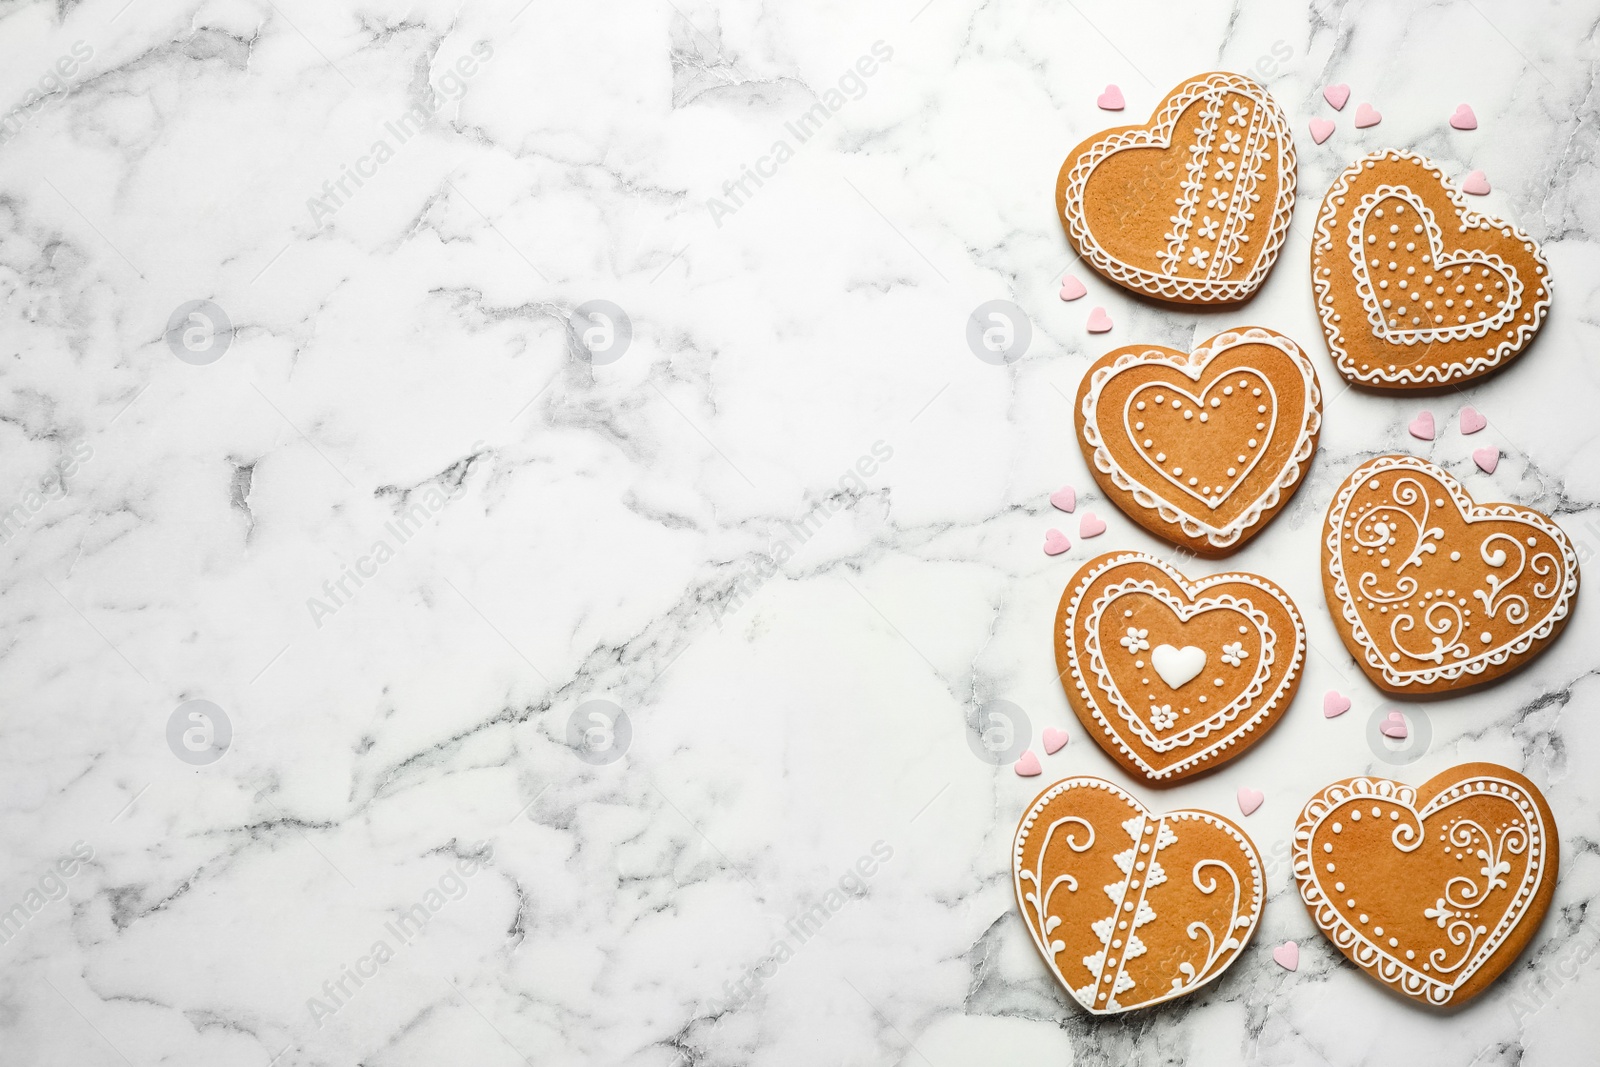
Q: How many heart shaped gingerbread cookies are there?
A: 7